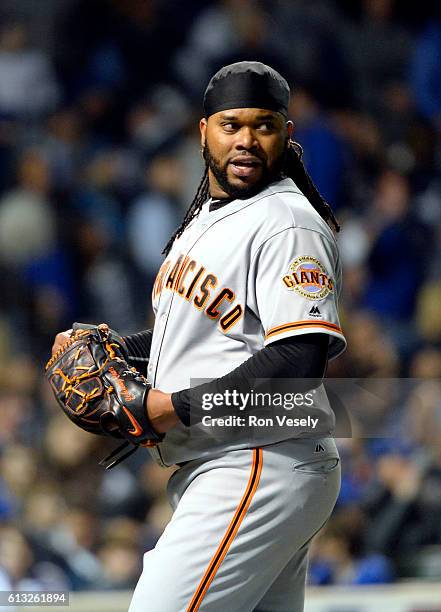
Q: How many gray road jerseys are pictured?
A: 1